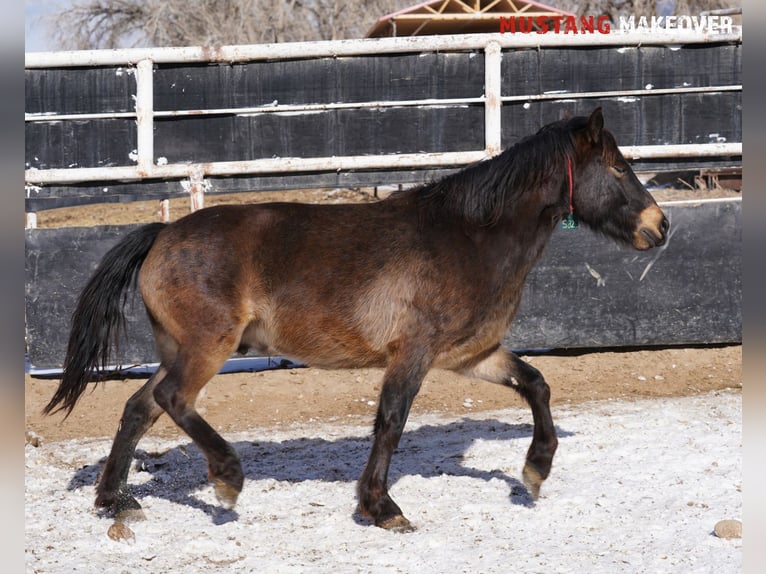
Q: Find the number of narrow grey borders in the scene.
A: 2